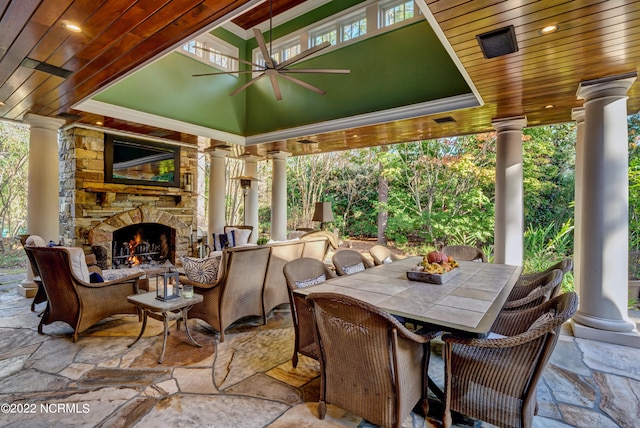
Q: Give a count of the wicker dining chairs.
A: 8